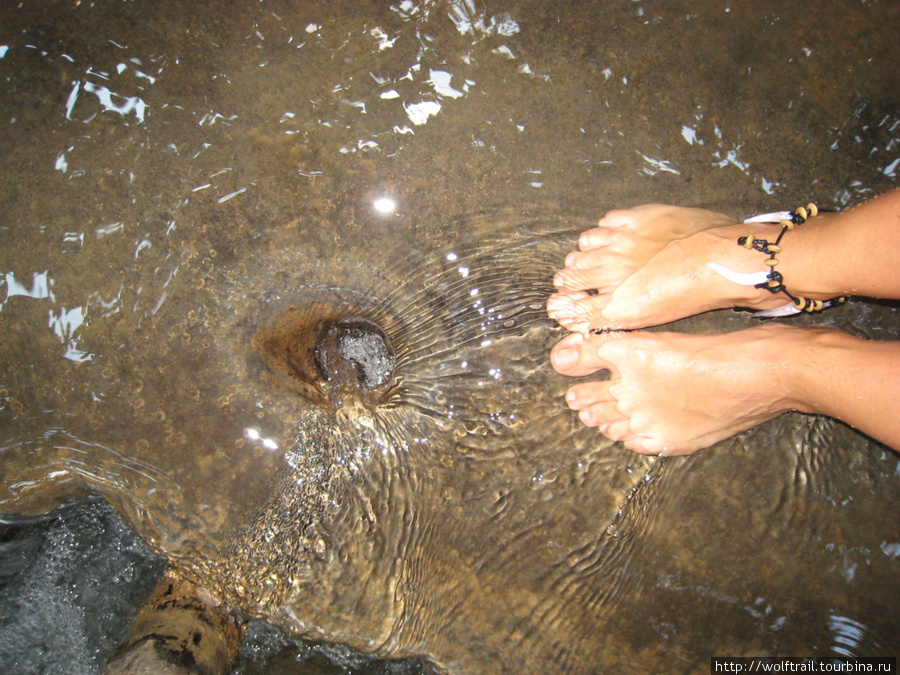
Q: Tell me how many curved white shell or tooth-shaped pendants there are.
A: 3